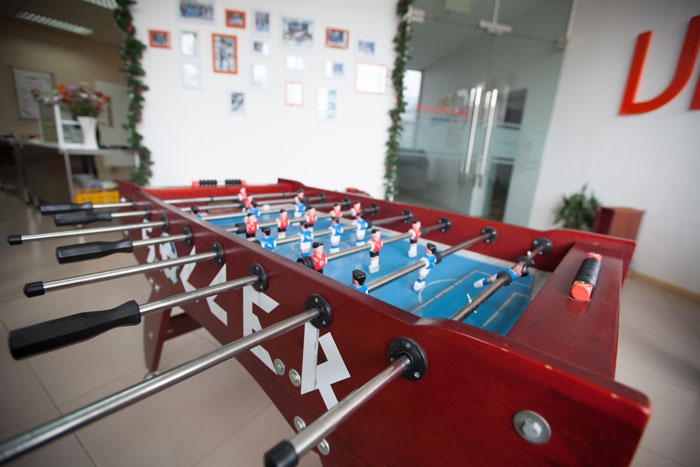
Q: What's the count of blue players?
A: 10